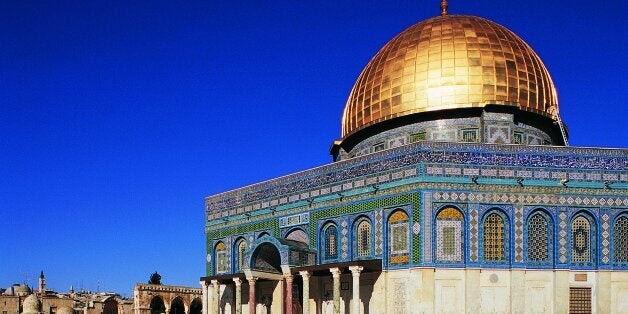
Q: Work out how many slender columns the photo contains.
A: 8